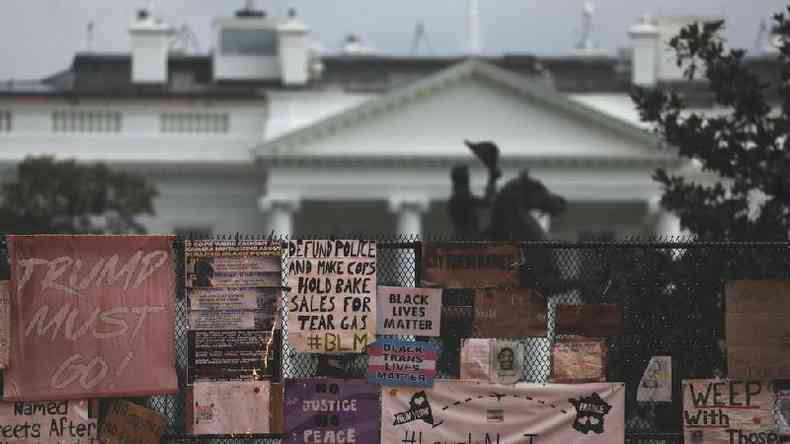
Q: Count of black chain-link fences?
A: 1